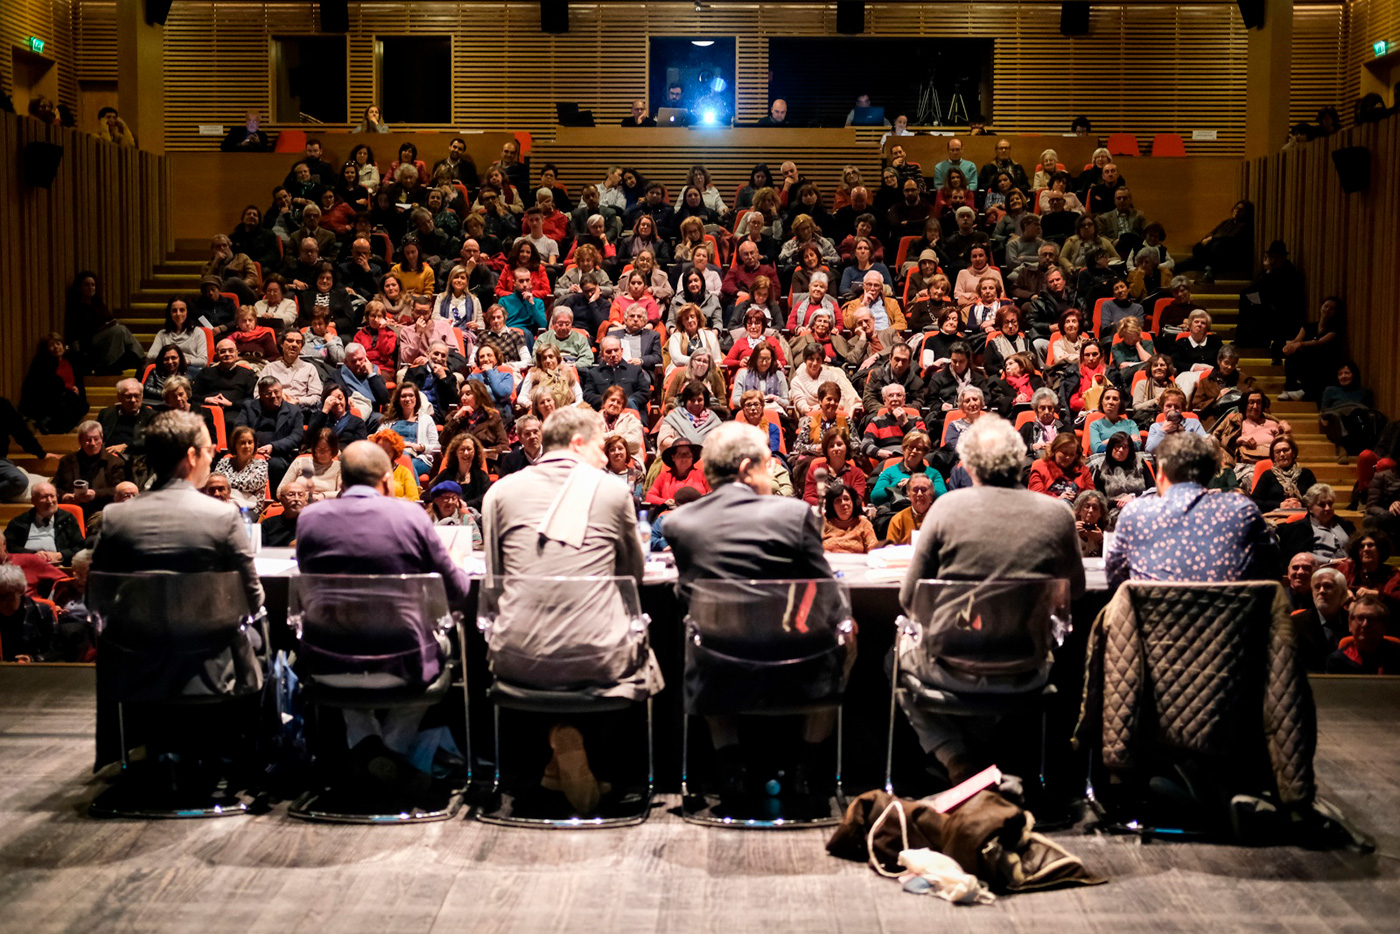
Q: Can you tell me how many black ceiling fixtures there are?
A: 6